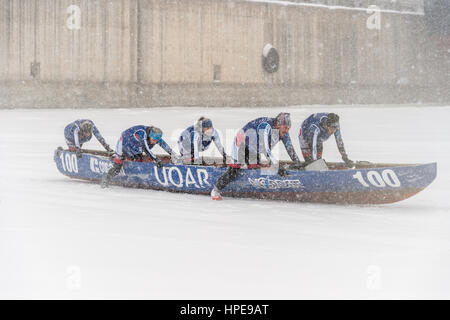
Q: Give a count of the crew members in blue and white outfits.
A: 5